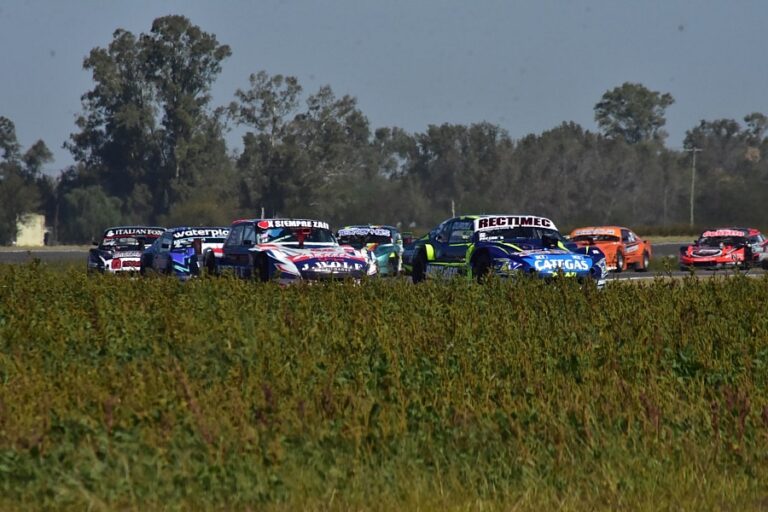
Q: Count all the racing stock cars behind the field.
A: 7